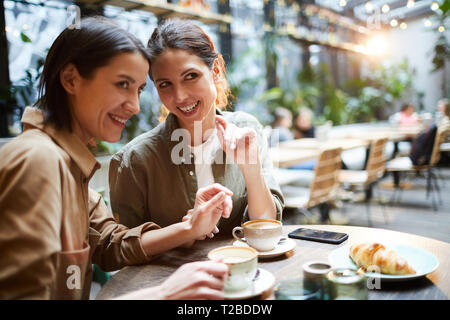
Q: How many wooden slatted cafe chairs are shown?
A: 3